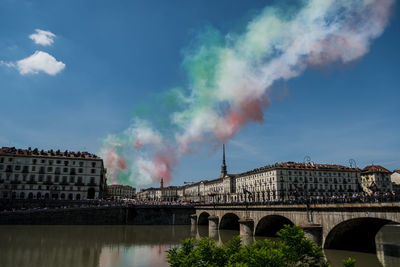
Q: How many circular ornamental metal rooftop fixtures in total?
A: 2